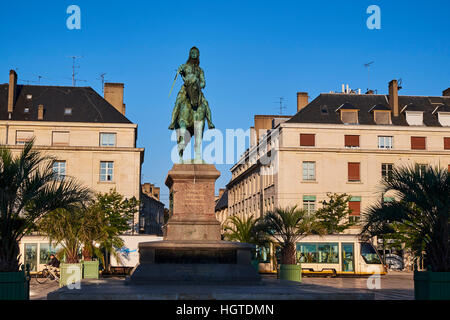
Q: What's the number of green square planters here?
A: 5